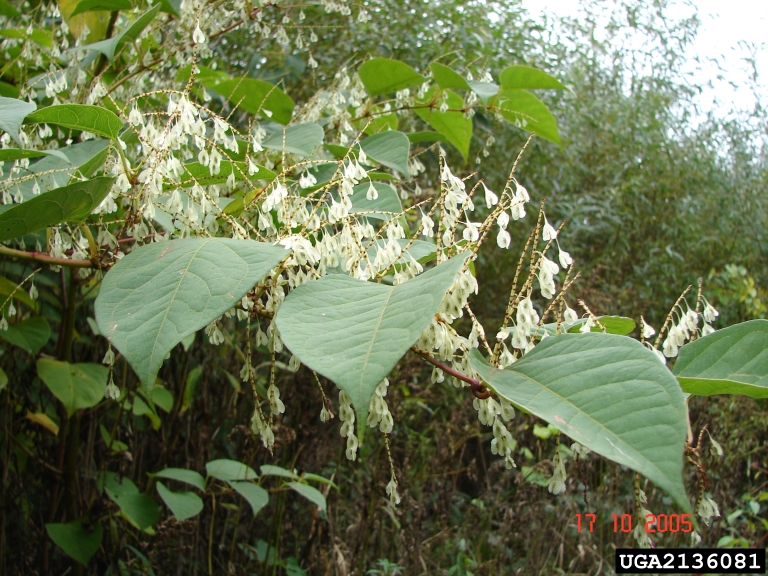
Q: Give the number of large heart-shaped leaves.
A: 3